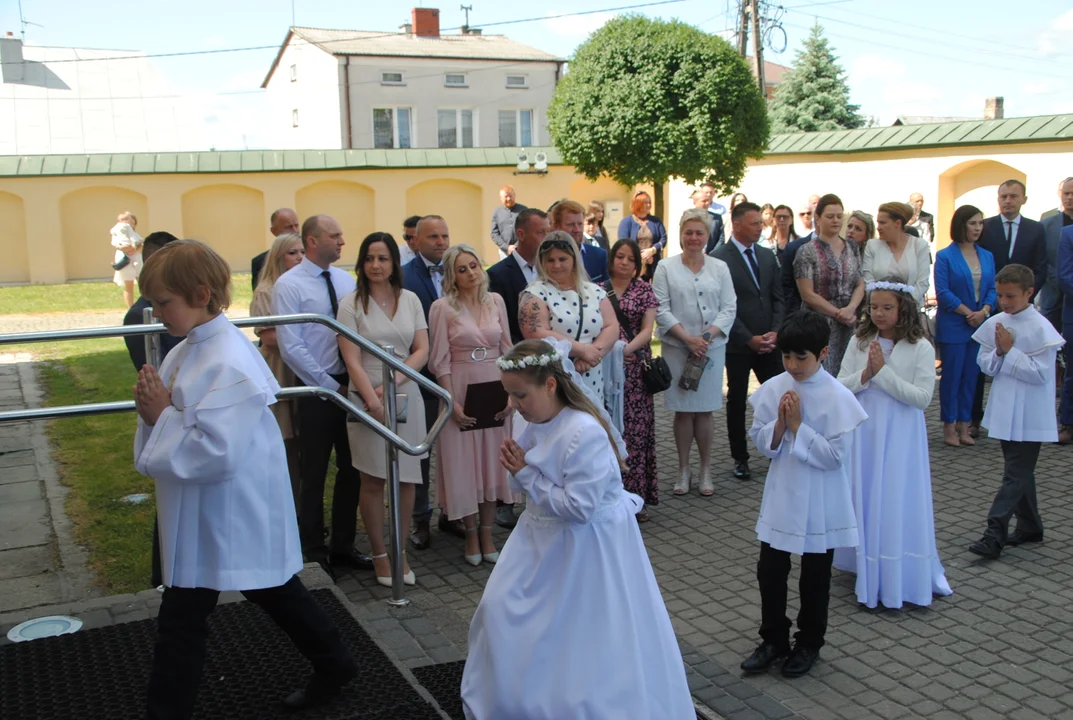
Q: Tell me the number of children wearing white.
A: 5